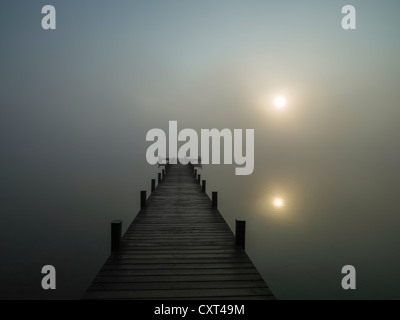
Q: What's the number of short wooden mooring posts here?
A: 10